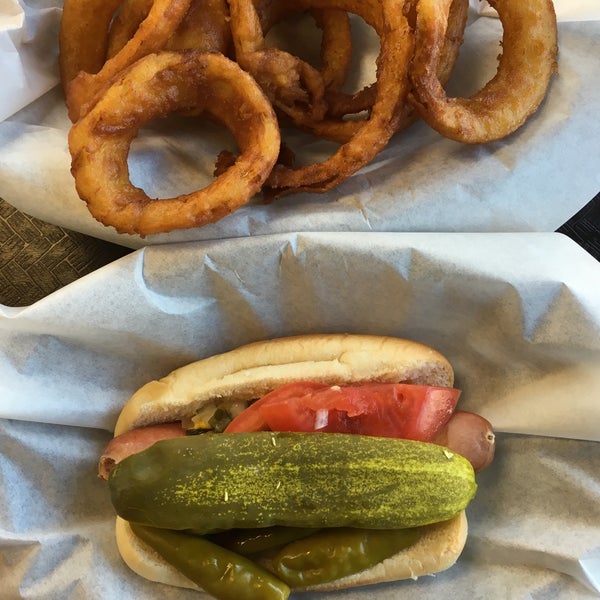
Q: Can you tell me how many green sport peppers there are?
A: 3